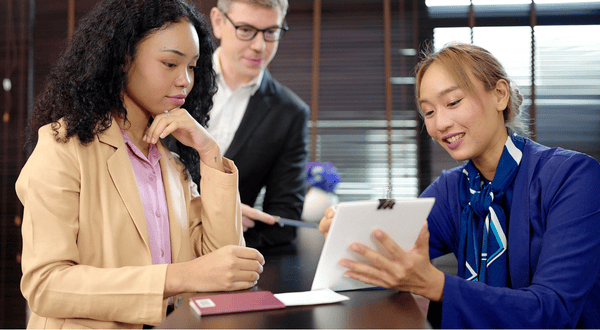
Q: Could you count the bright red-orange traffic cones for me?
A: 0